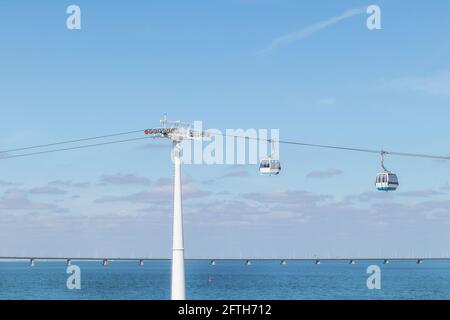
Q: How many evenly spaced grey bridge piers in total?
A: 11